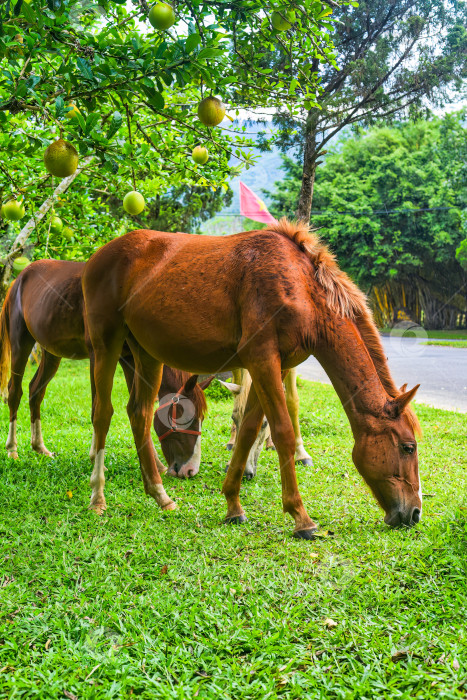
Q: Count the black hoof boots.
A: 0